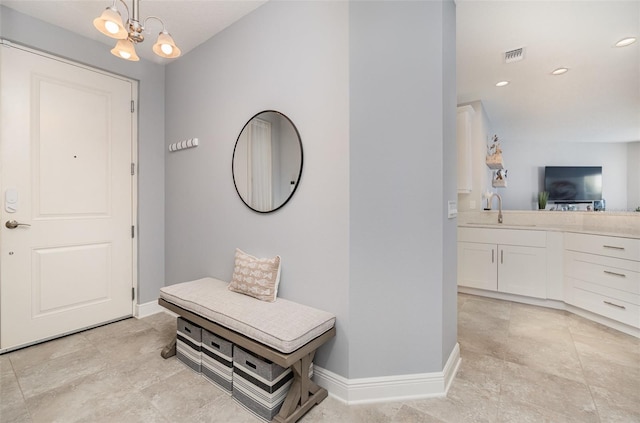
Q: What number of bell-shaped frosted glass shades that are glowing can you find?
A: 3